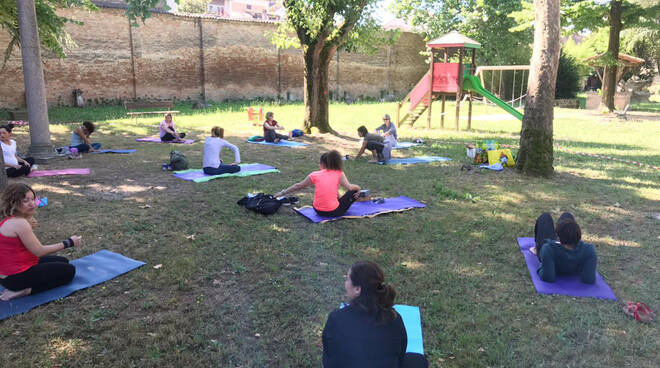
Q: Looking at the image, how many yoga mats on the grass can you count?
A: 11